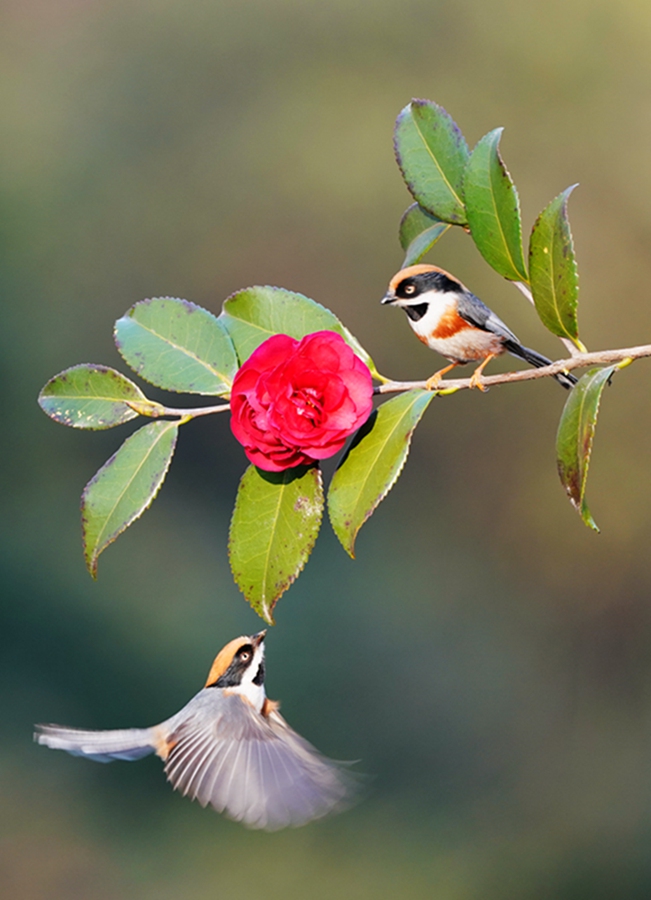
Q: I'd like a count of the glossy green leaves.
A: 11